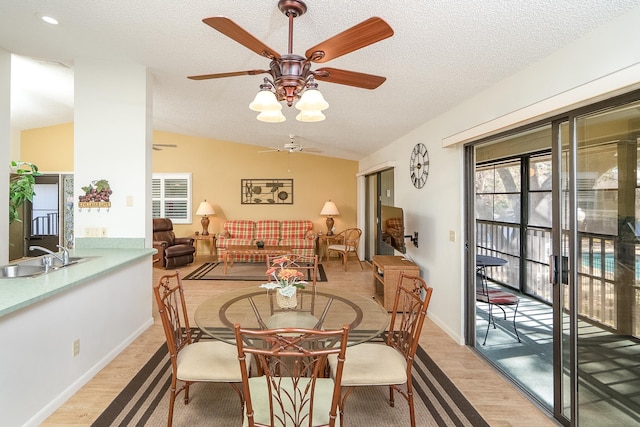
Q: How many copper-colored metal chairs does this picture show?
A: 4